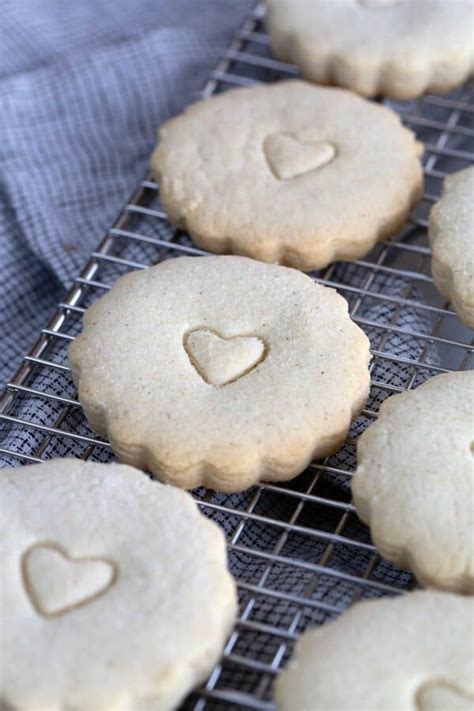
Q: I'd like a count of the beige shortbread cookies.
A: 7